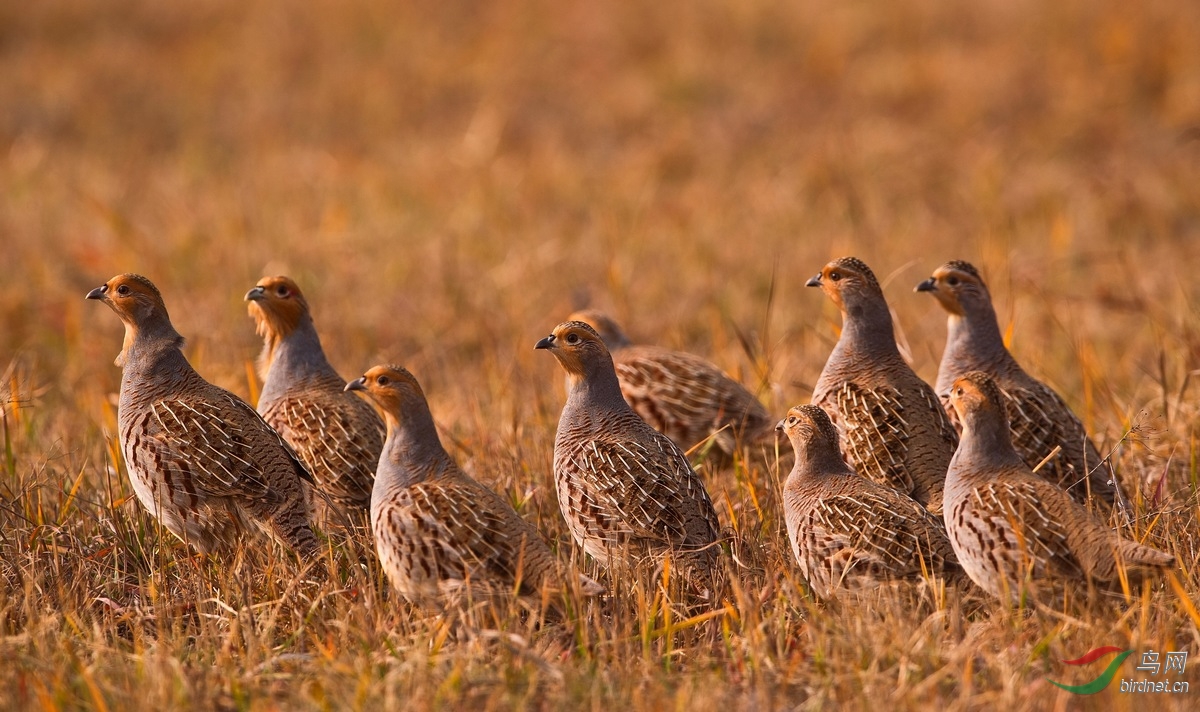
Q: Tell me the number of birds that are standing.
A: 9